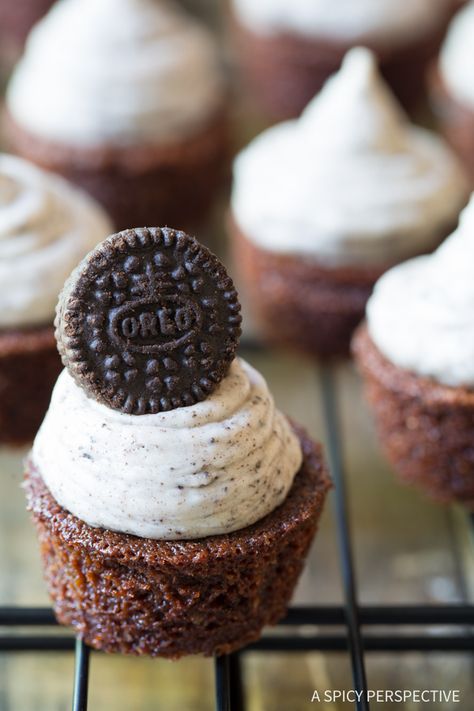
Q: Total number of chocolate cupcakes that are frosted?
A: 7